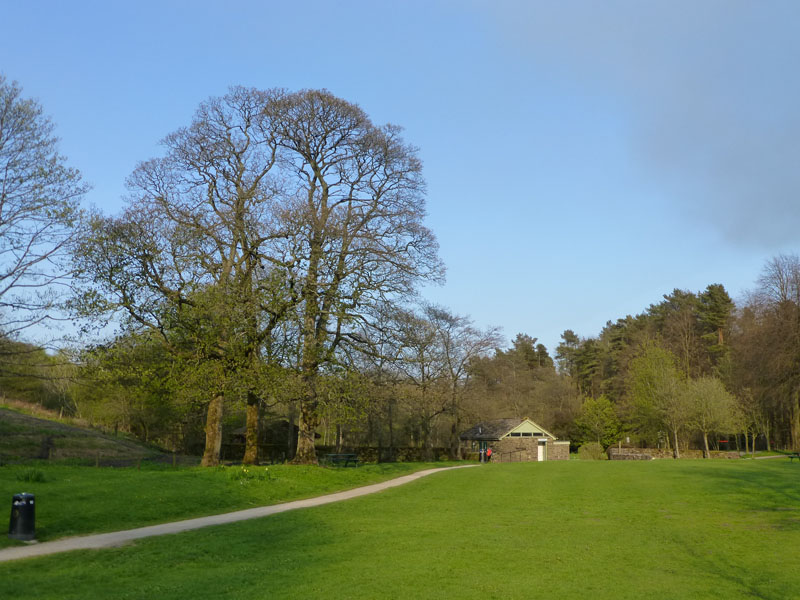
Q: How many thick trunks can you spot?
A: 3